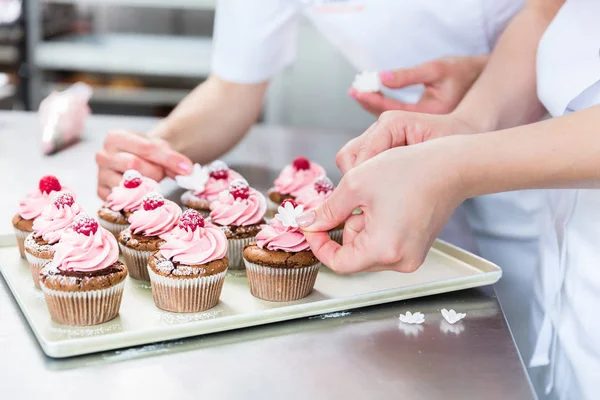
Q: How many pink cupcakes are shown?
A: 11